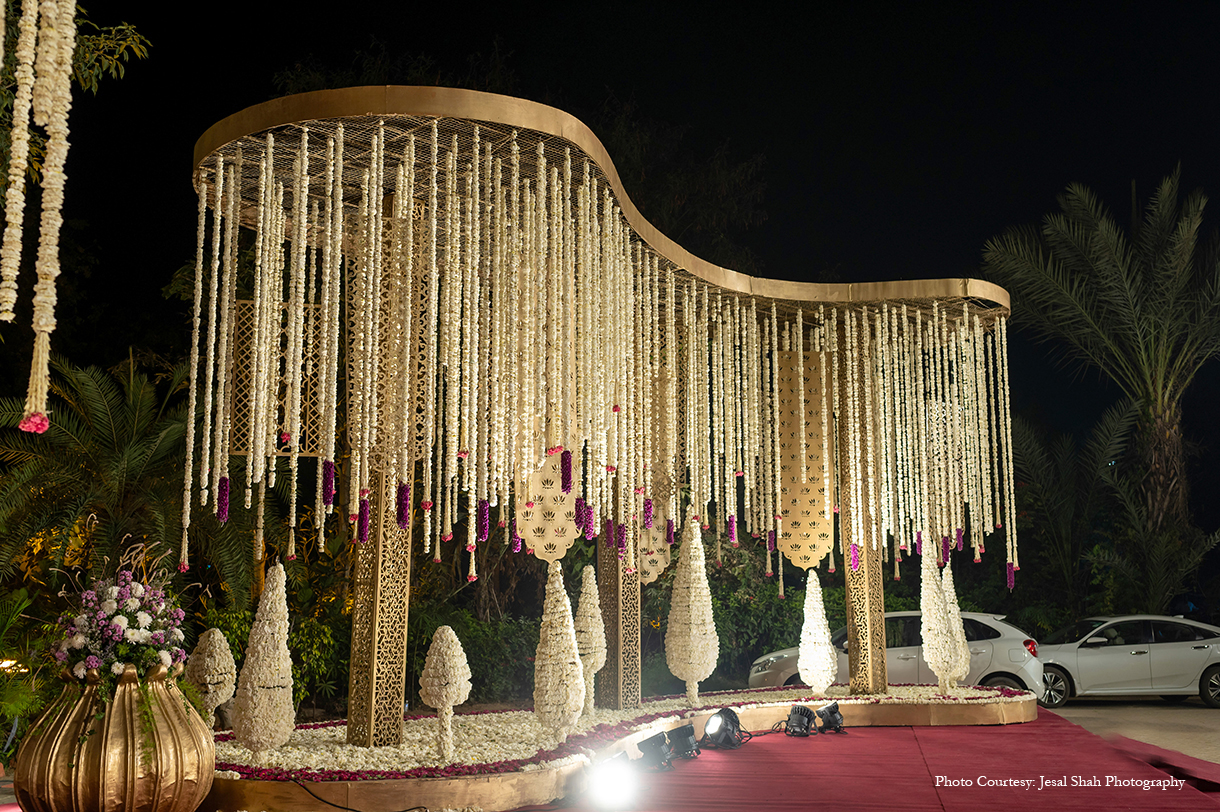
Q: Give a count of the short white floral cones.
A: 2